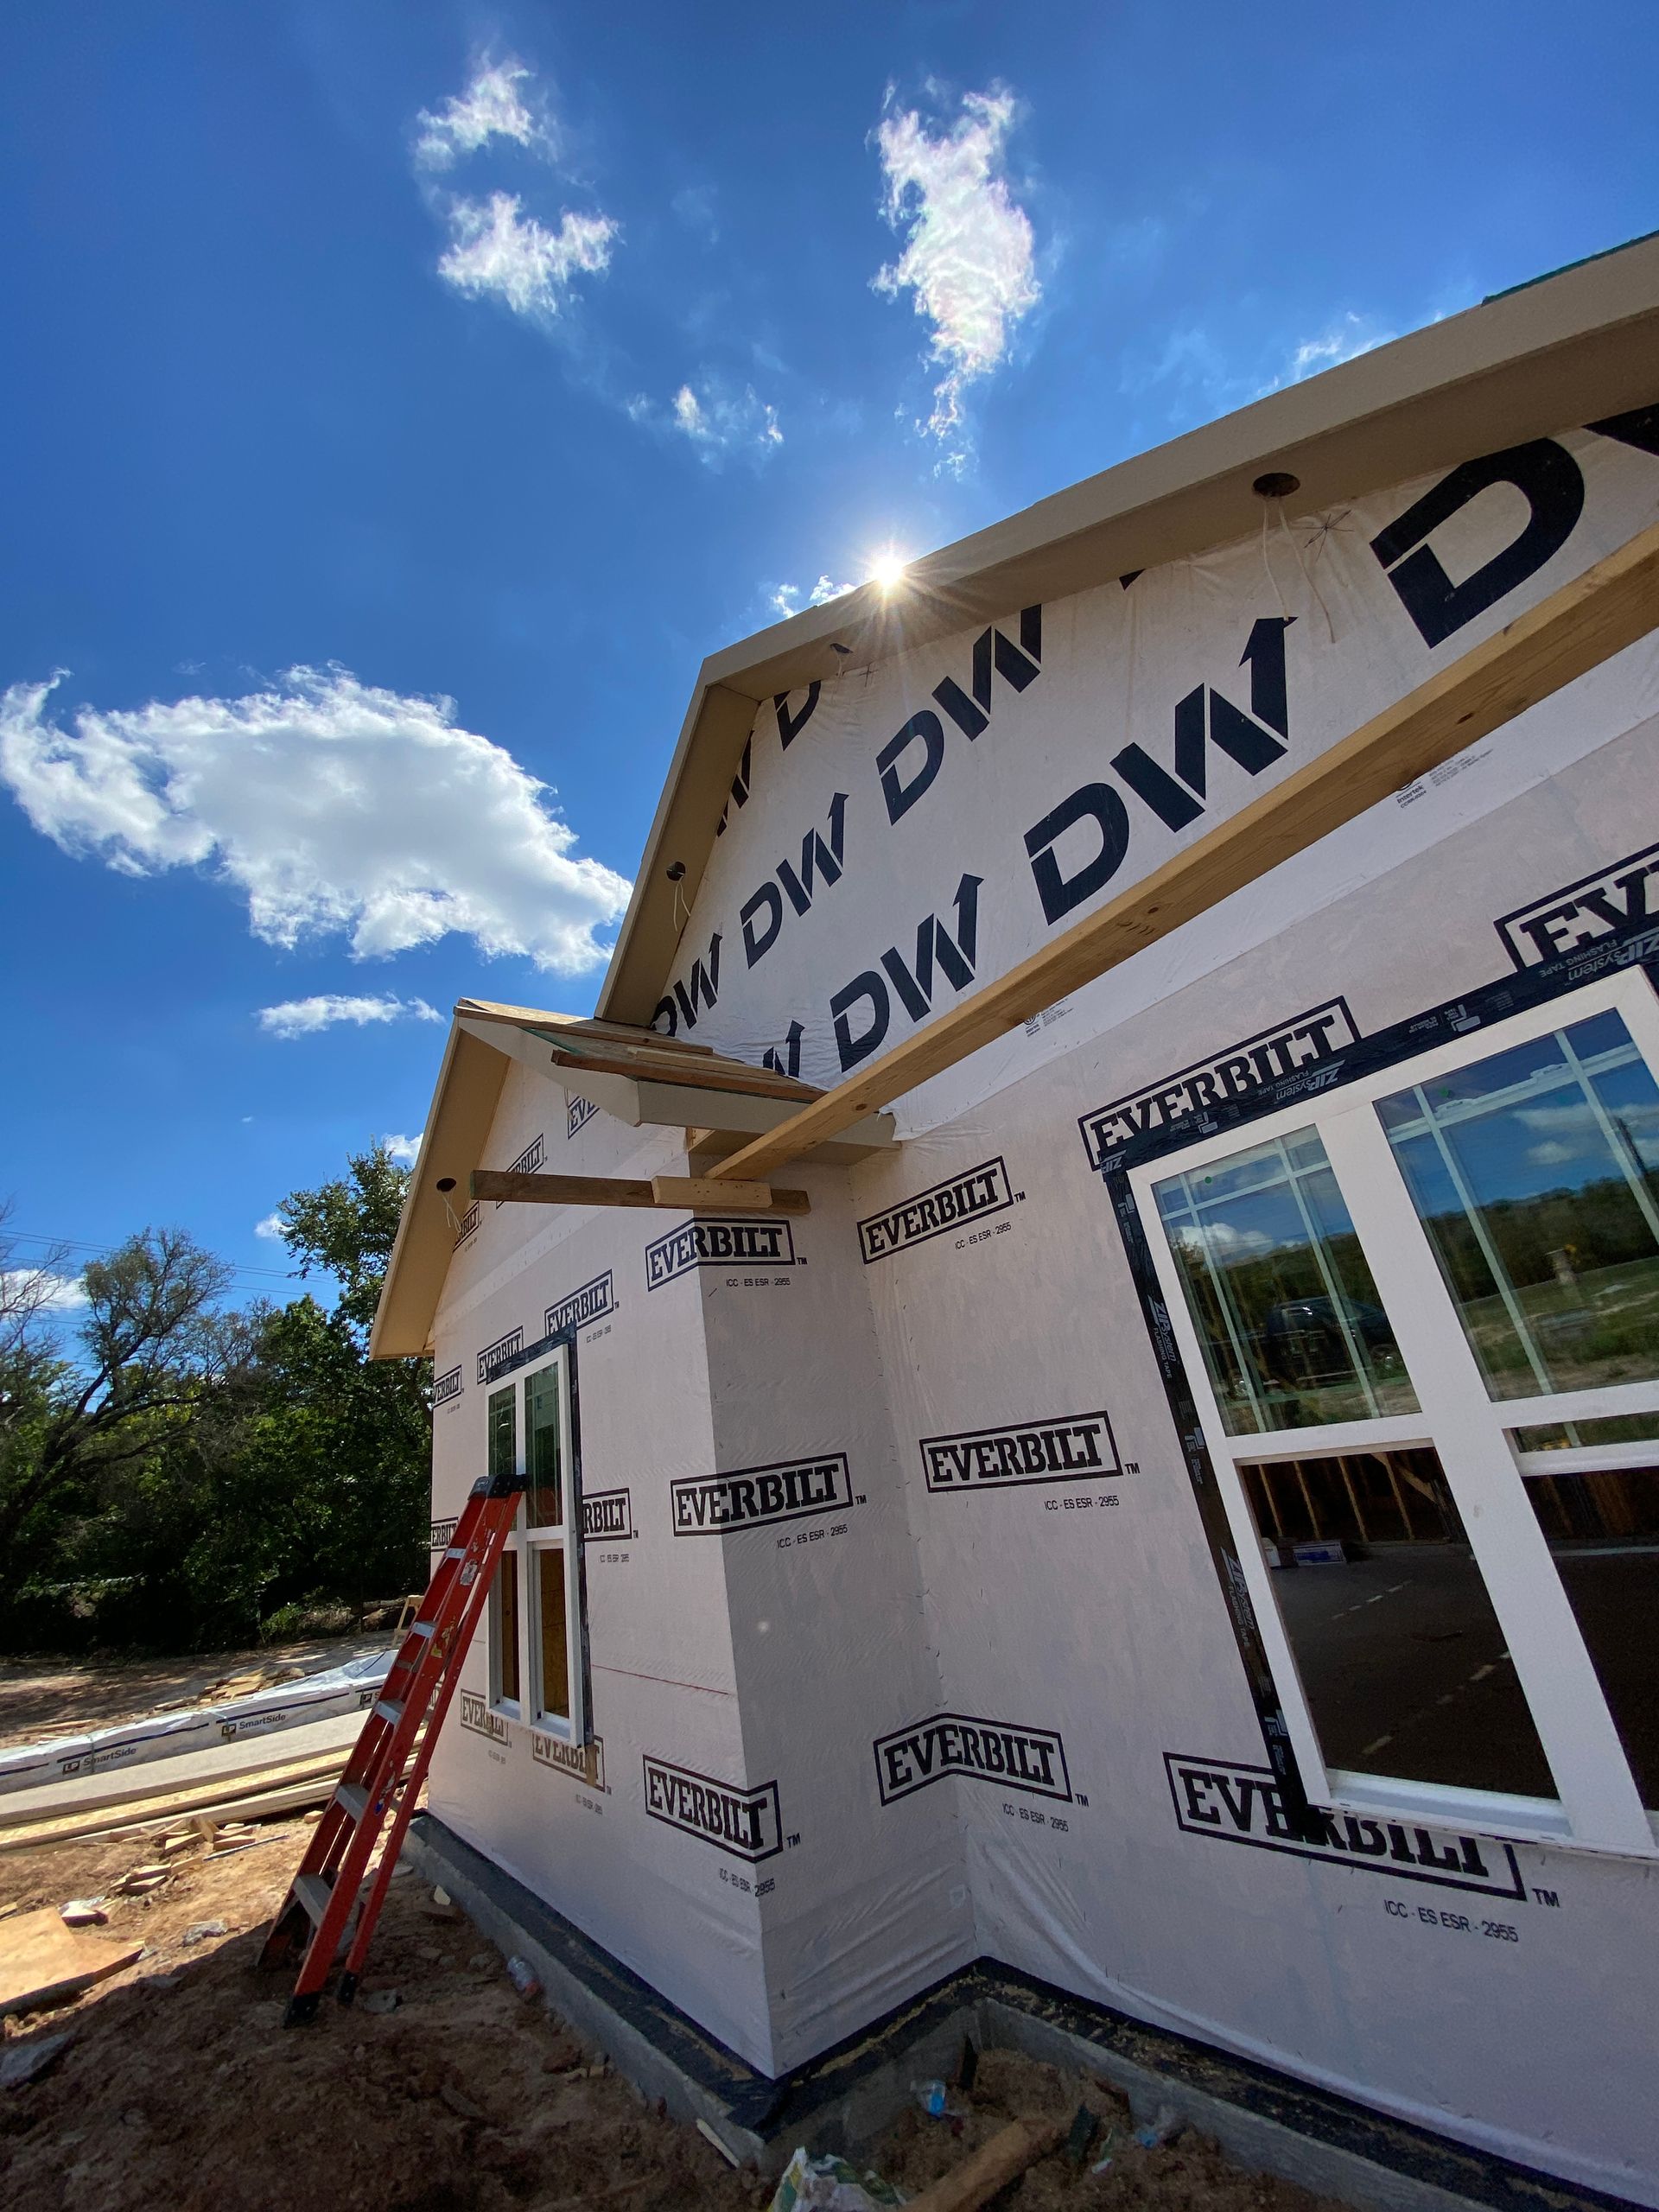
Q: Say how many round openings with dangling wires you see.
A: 3